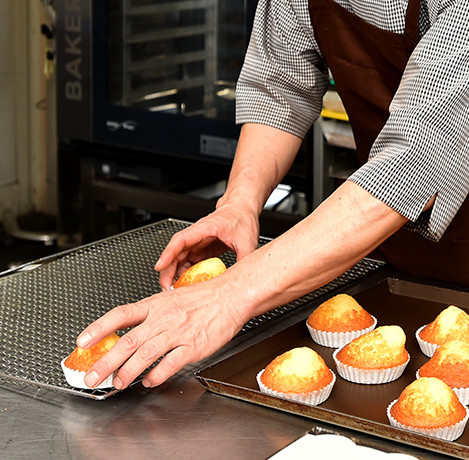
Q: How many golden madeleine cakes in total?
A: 8